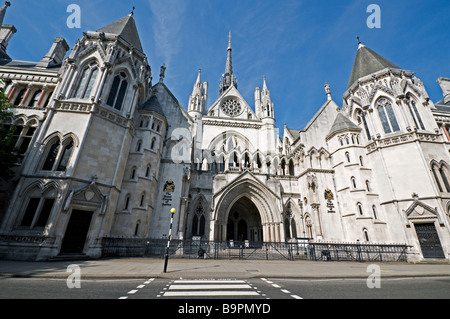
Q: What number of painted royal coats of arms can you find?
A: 2